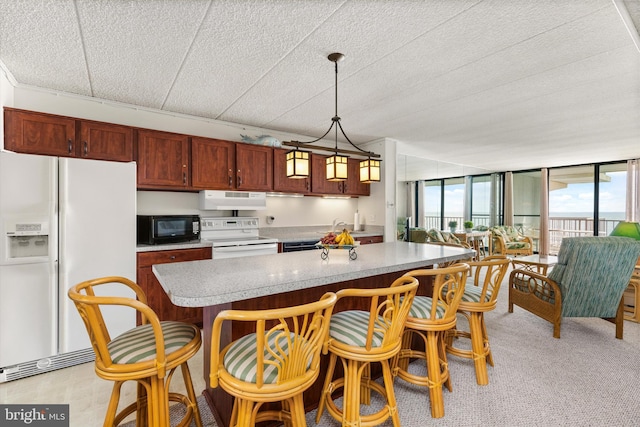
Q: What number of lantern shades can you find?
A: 3